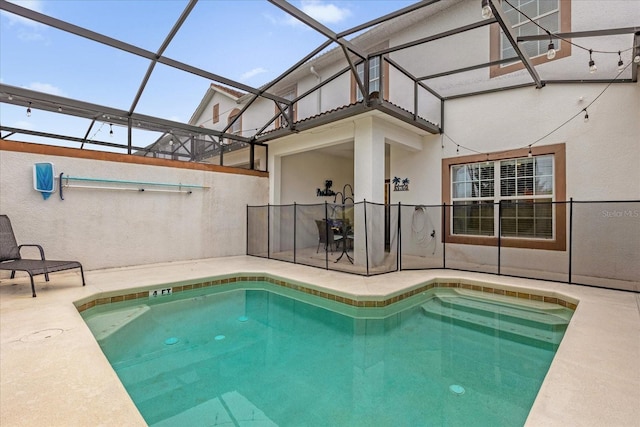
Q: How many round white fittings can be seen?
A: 4